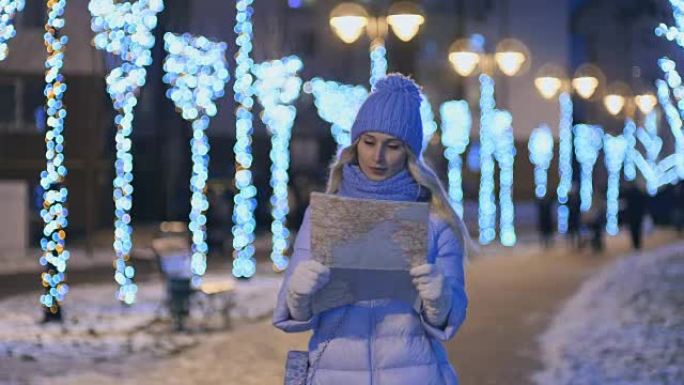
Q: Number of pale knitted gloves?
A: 2